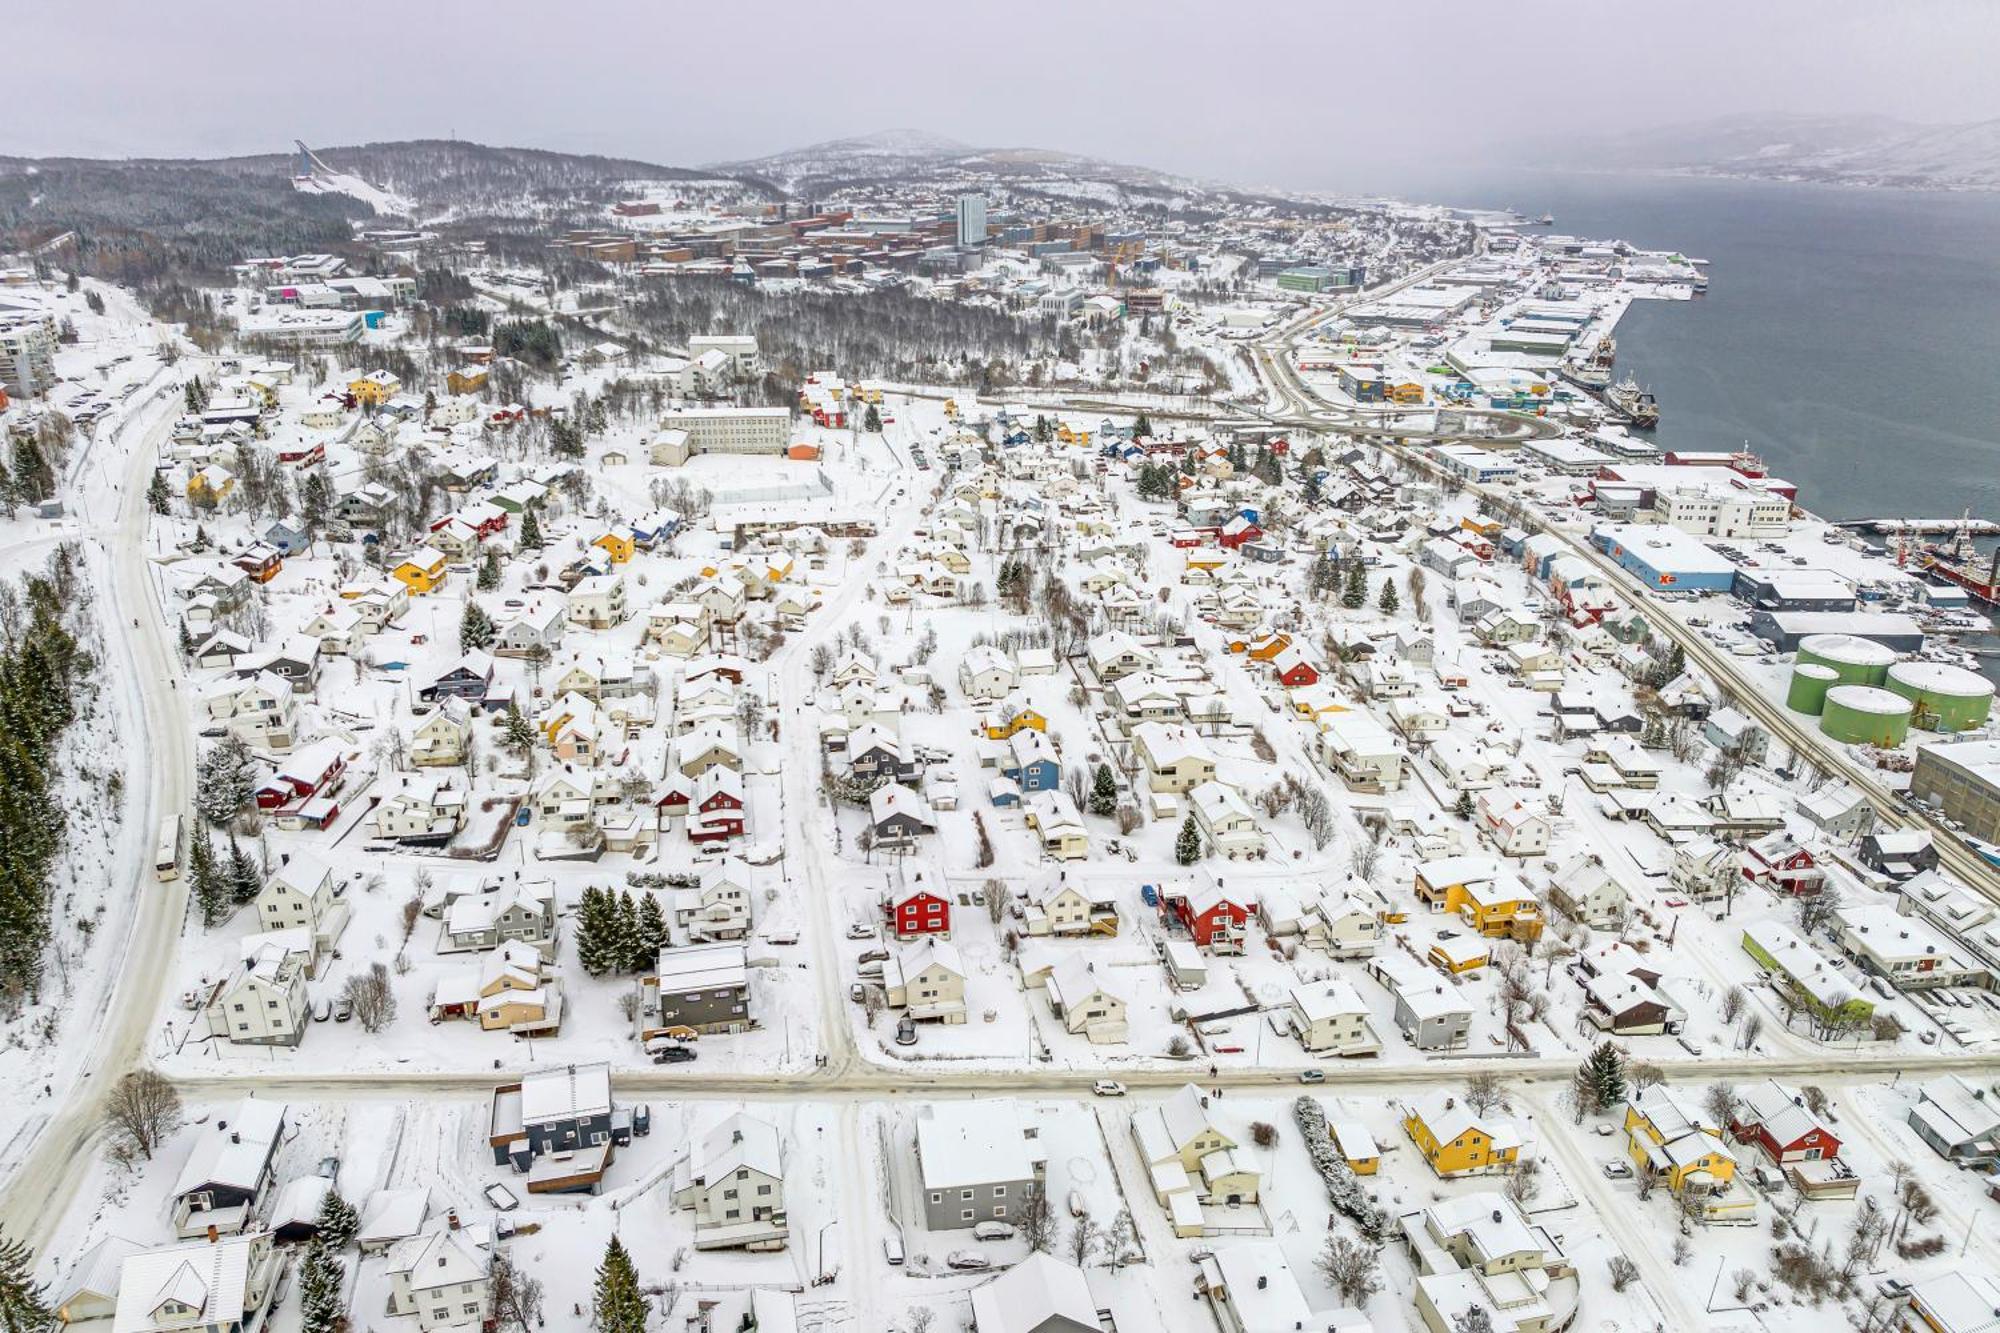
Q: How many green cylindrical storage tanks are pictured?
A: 4